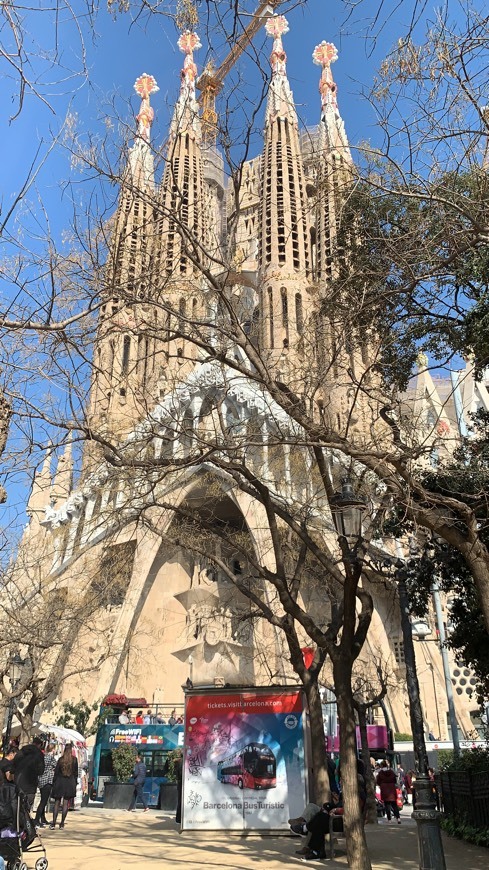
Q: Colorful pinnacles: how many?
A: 4